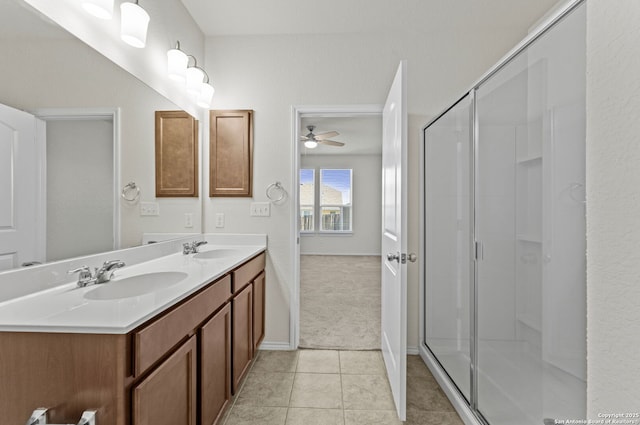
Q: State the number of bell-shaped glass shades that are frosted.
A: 5